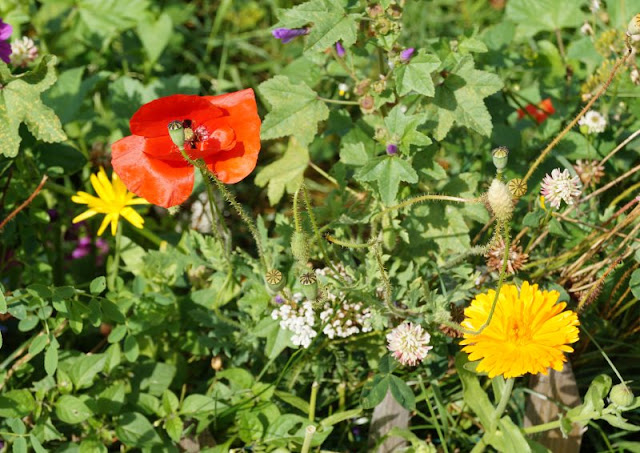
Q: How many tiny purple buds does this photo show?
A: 4